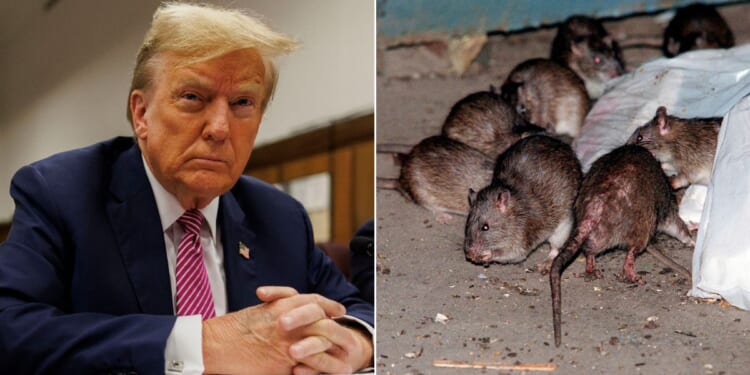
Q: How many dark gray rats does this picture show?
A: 8